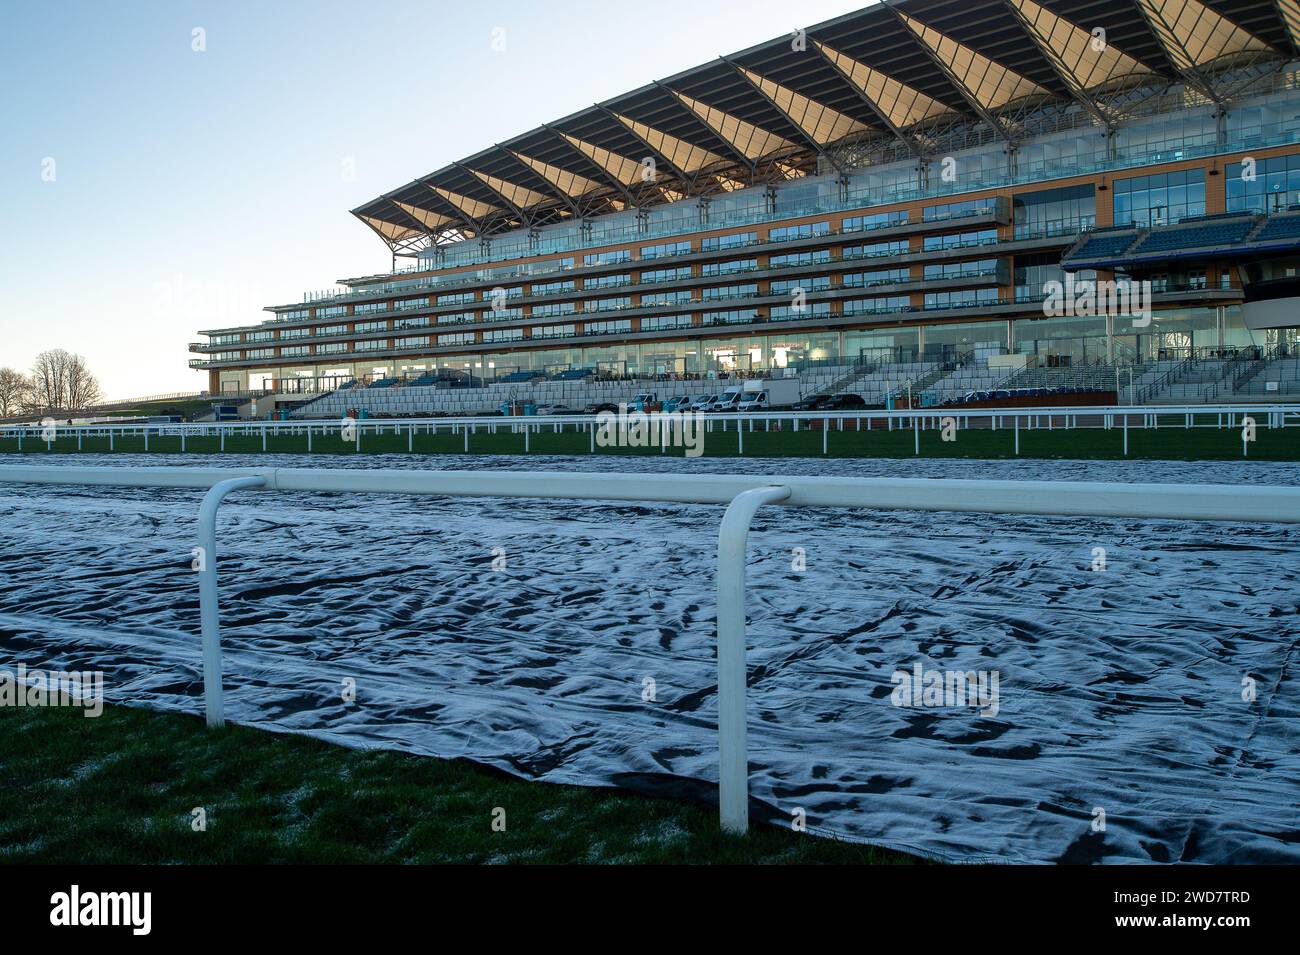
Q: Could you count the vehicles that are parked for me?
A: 9